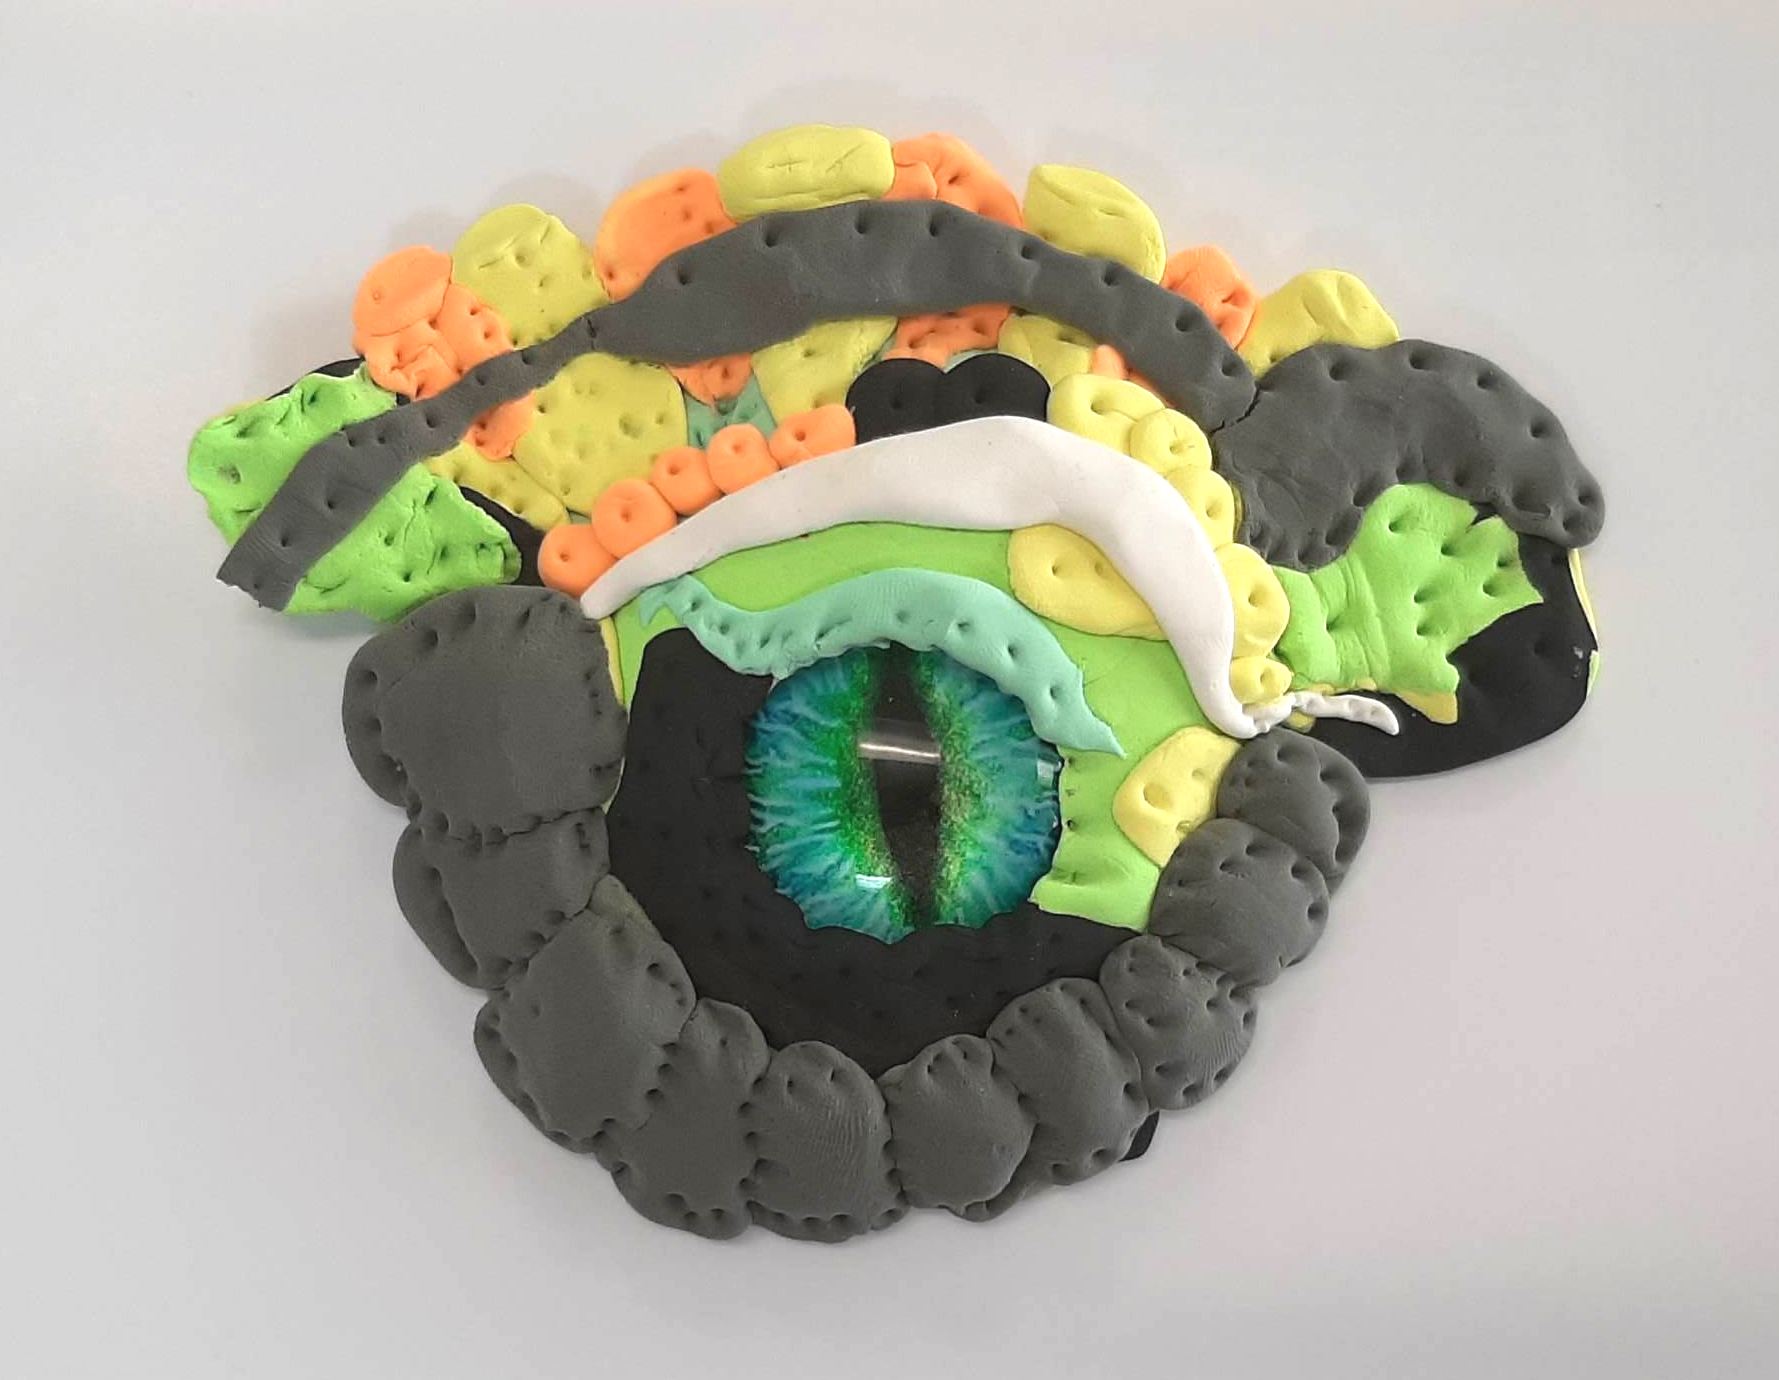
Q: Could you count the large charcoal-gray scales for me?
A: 10